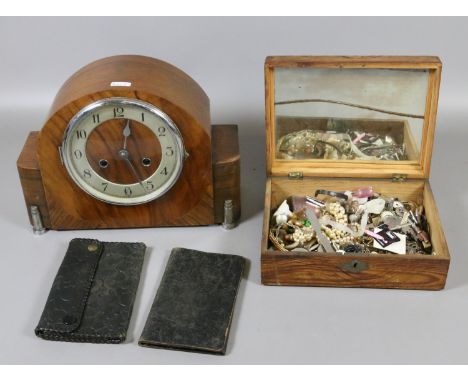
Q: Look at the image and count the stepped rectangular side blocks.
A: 2